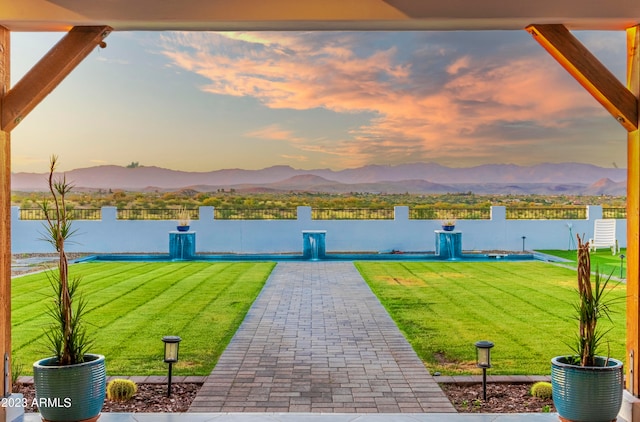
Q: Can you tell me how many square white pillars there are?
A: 7